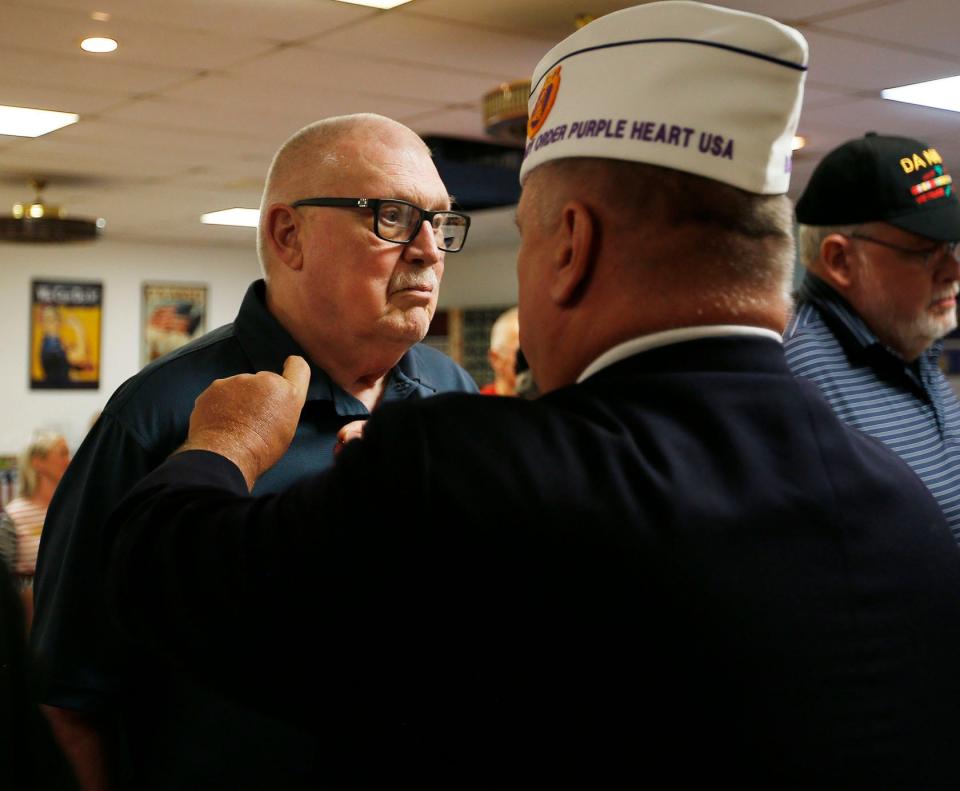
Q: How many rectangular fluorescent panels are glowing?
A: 4